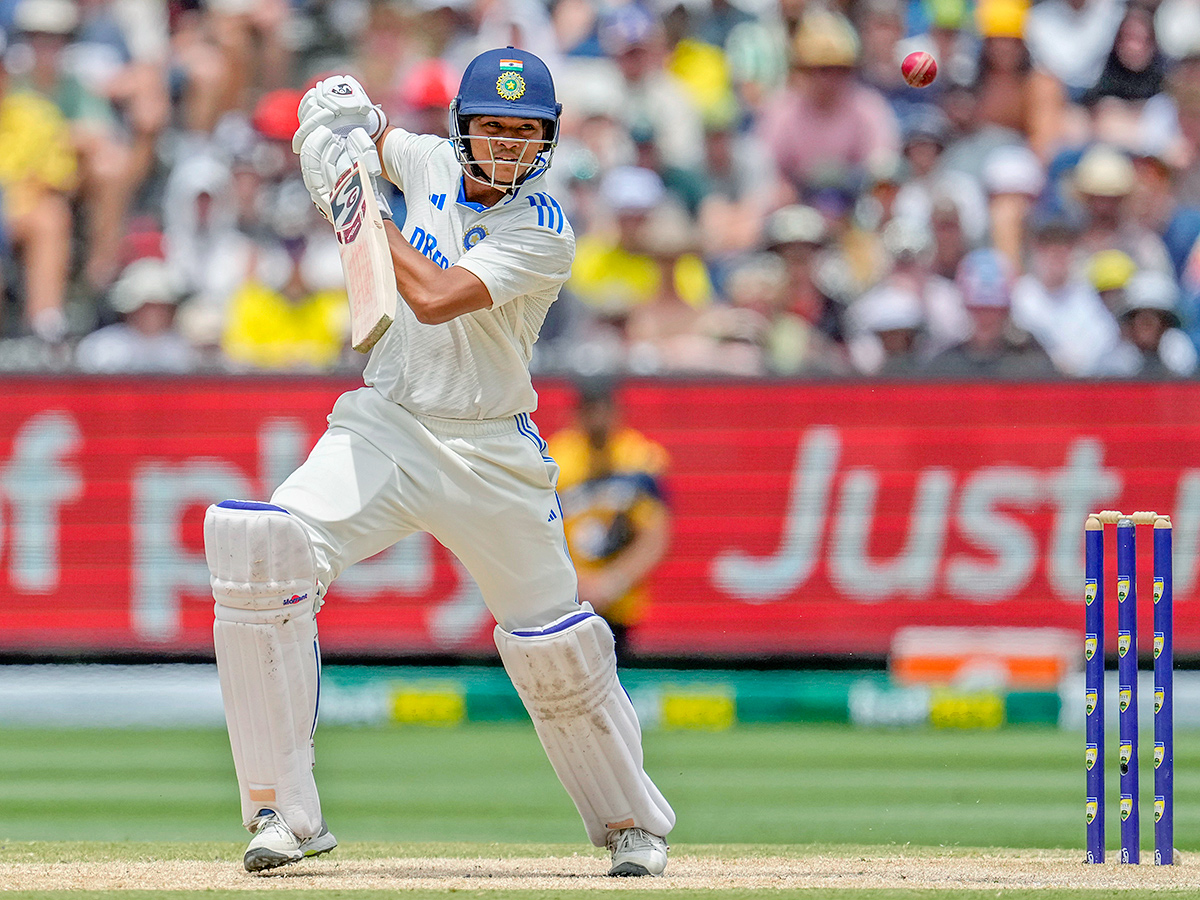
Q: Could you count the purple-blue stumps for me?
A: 3